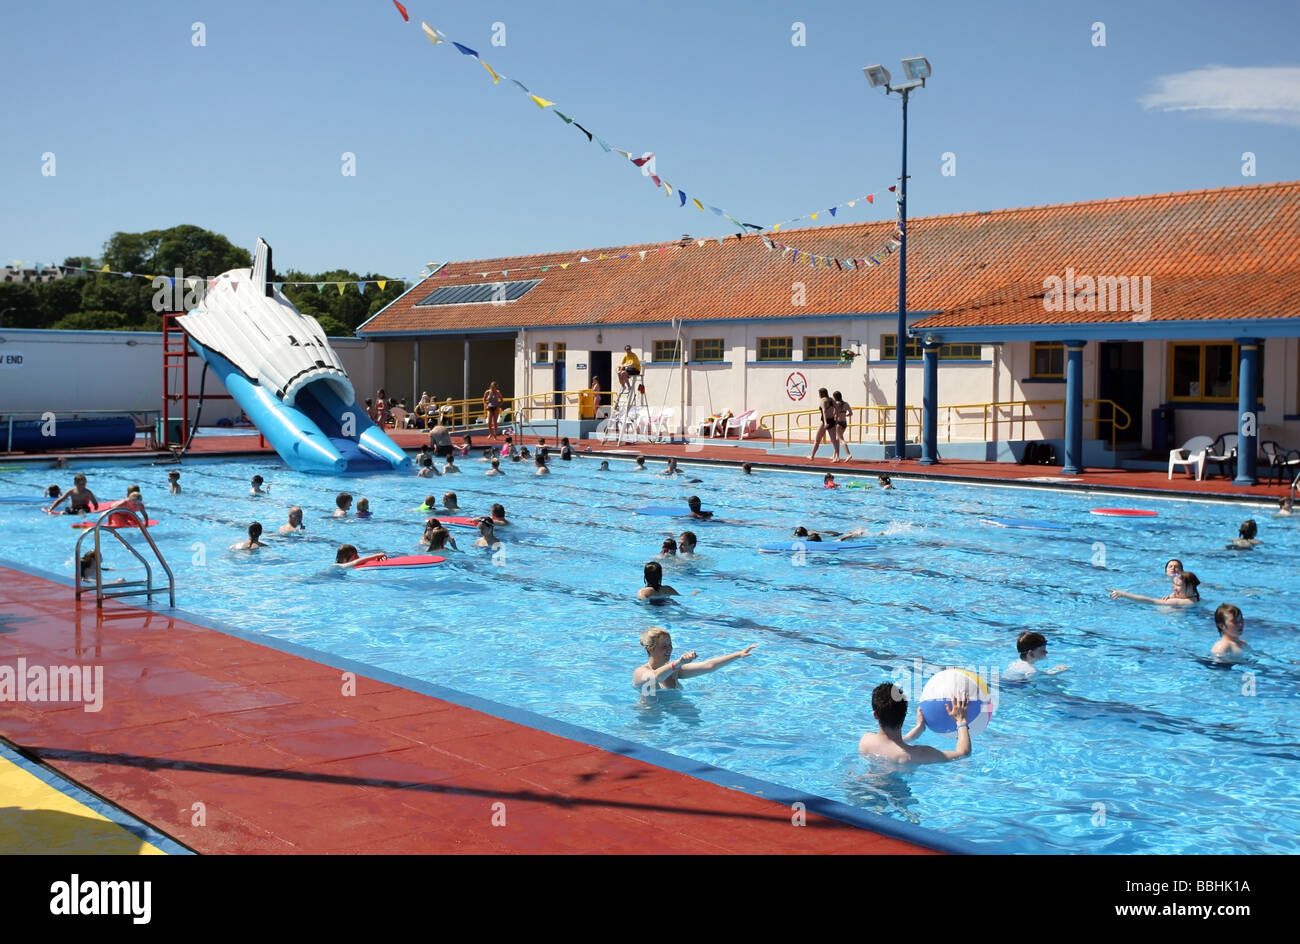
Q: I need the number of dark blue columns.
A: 3